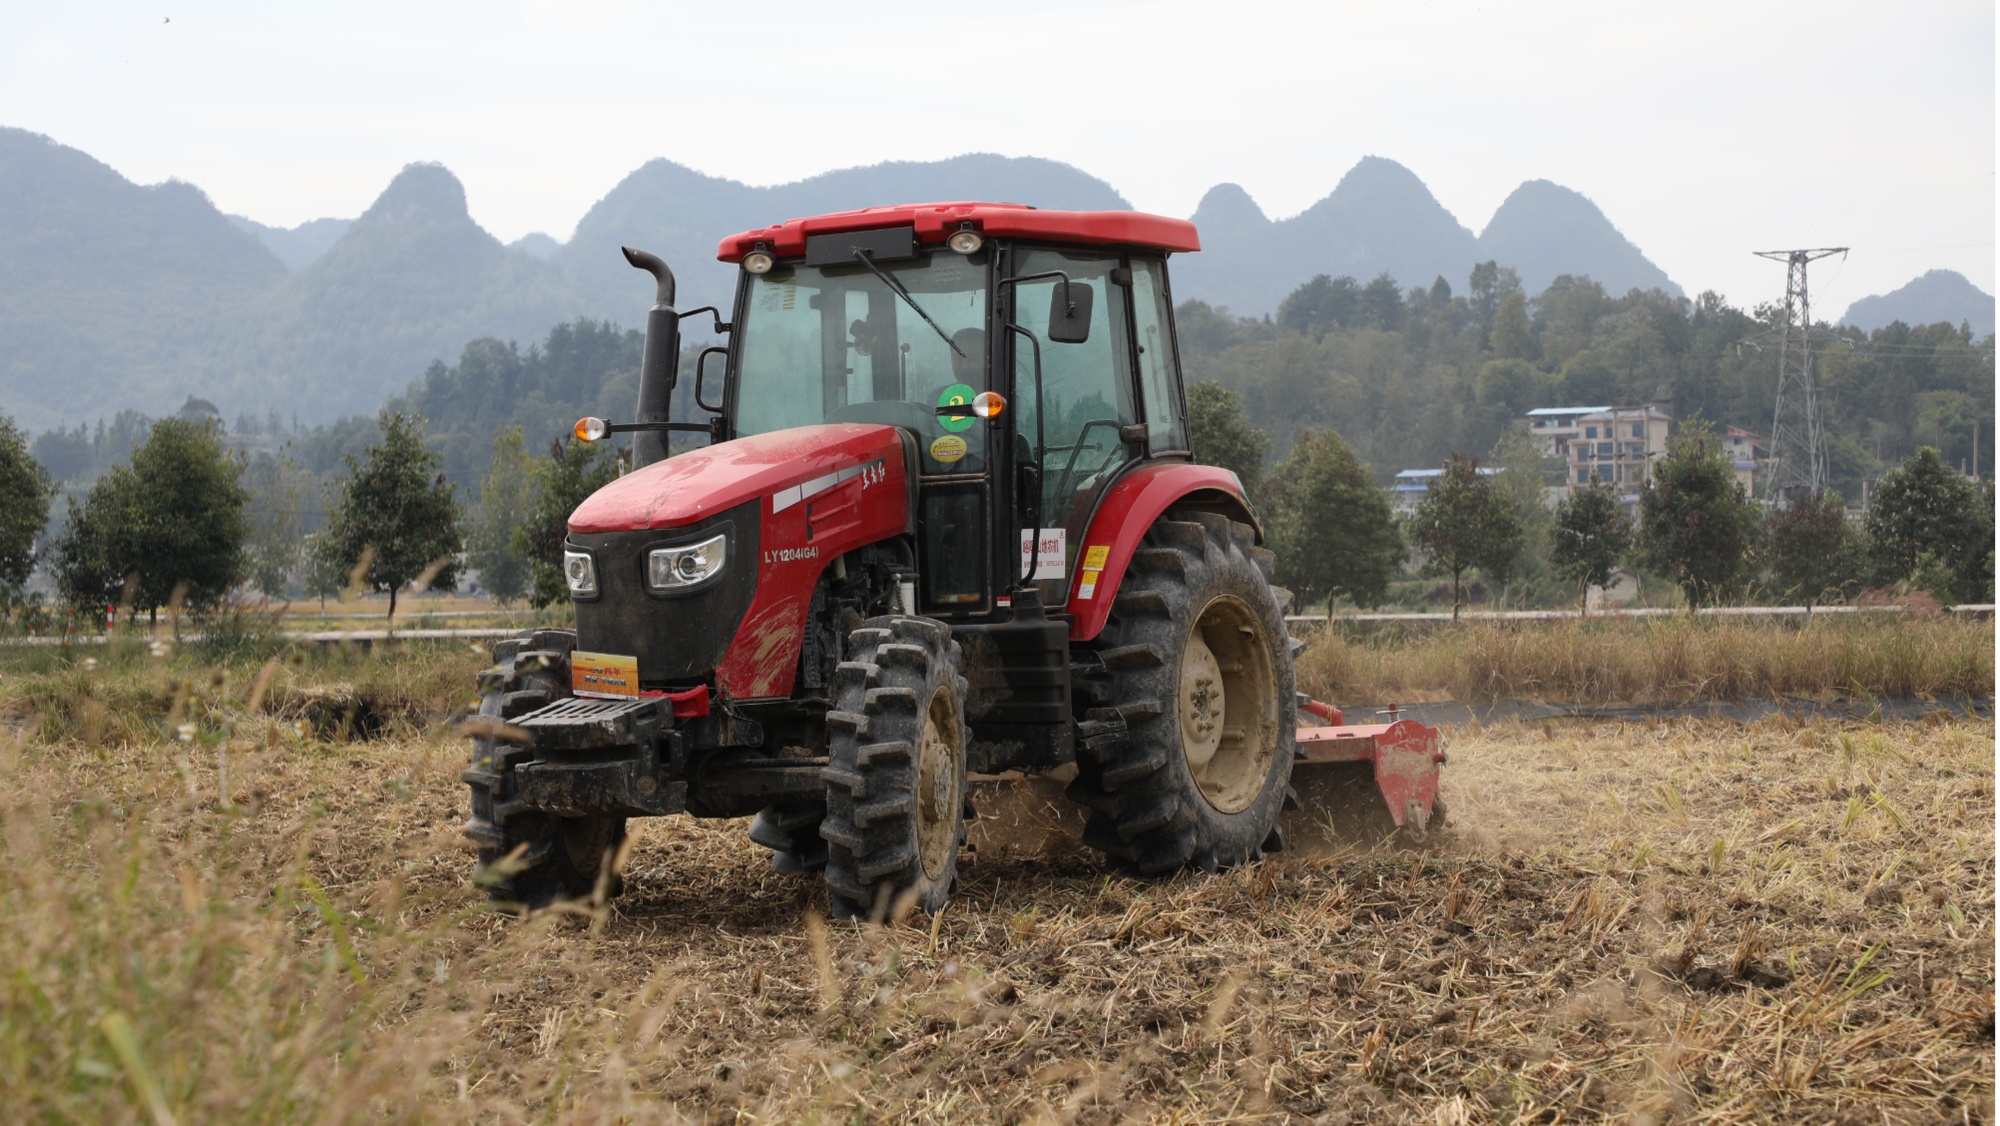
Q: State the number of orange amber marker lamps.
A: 2